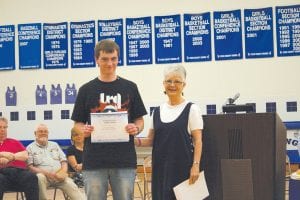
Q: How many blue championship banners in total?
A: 11